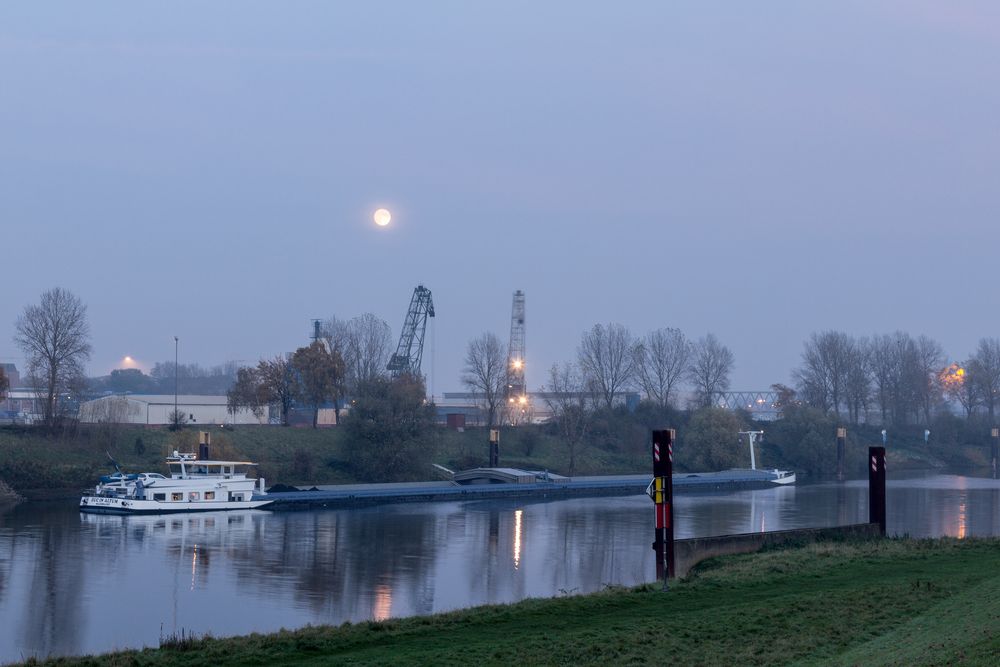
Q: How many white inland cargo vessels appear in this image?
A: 1